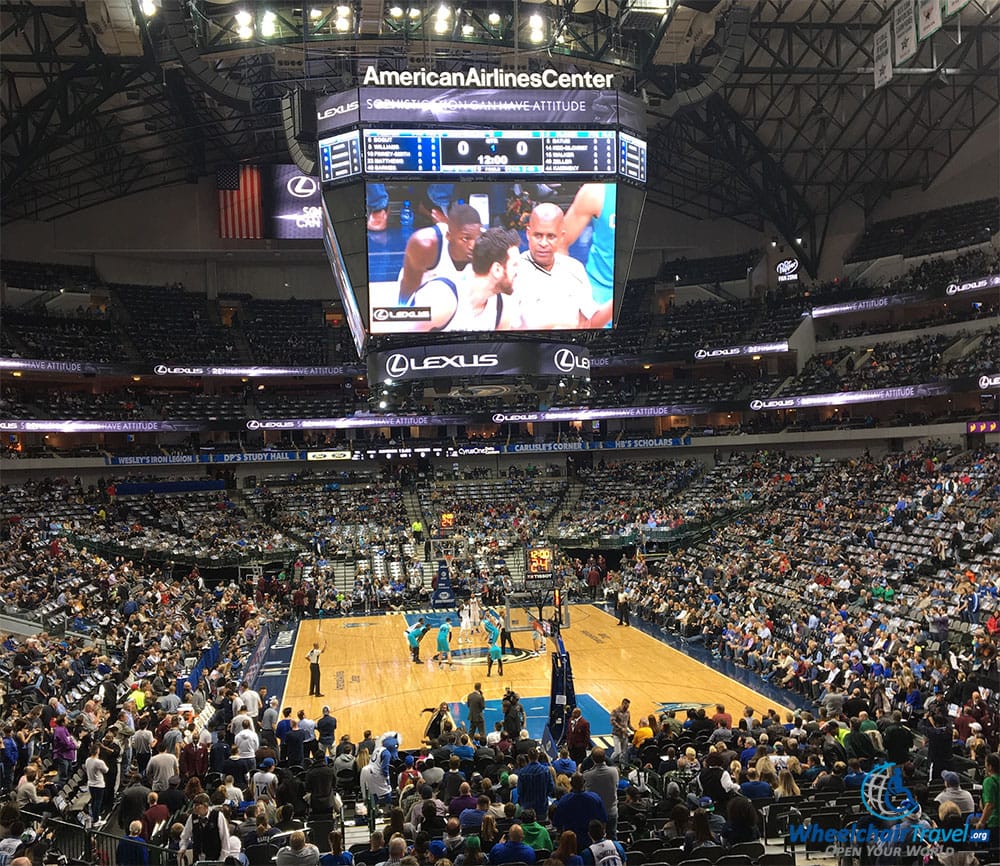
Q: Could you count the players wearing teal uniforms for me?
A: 4